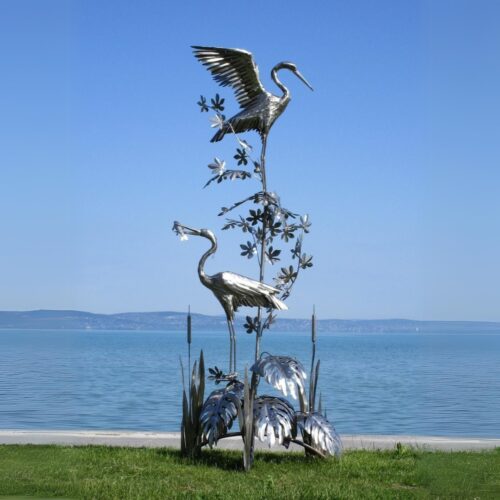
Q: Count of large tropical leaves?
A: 4